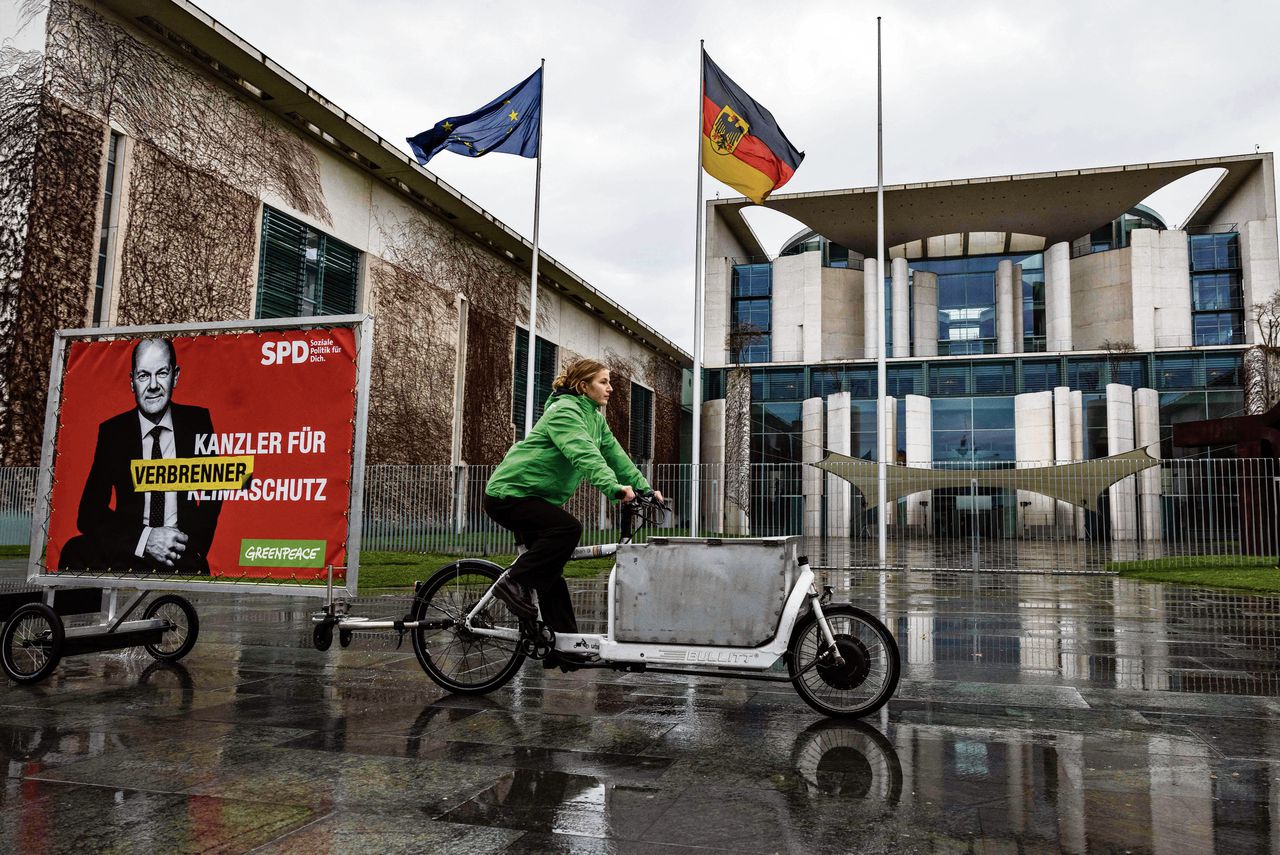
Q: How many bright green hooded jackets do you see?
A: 1